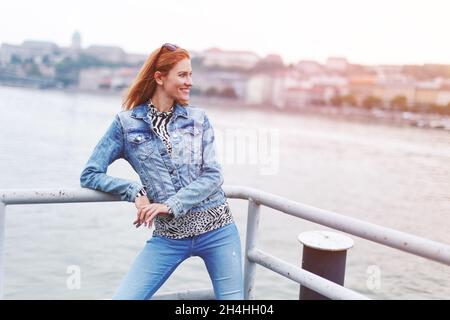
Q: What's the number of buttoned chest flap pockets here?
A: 2